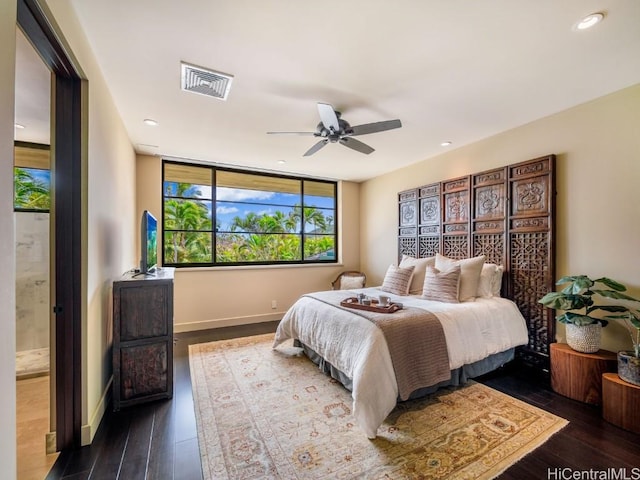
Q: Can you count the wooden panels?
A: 5